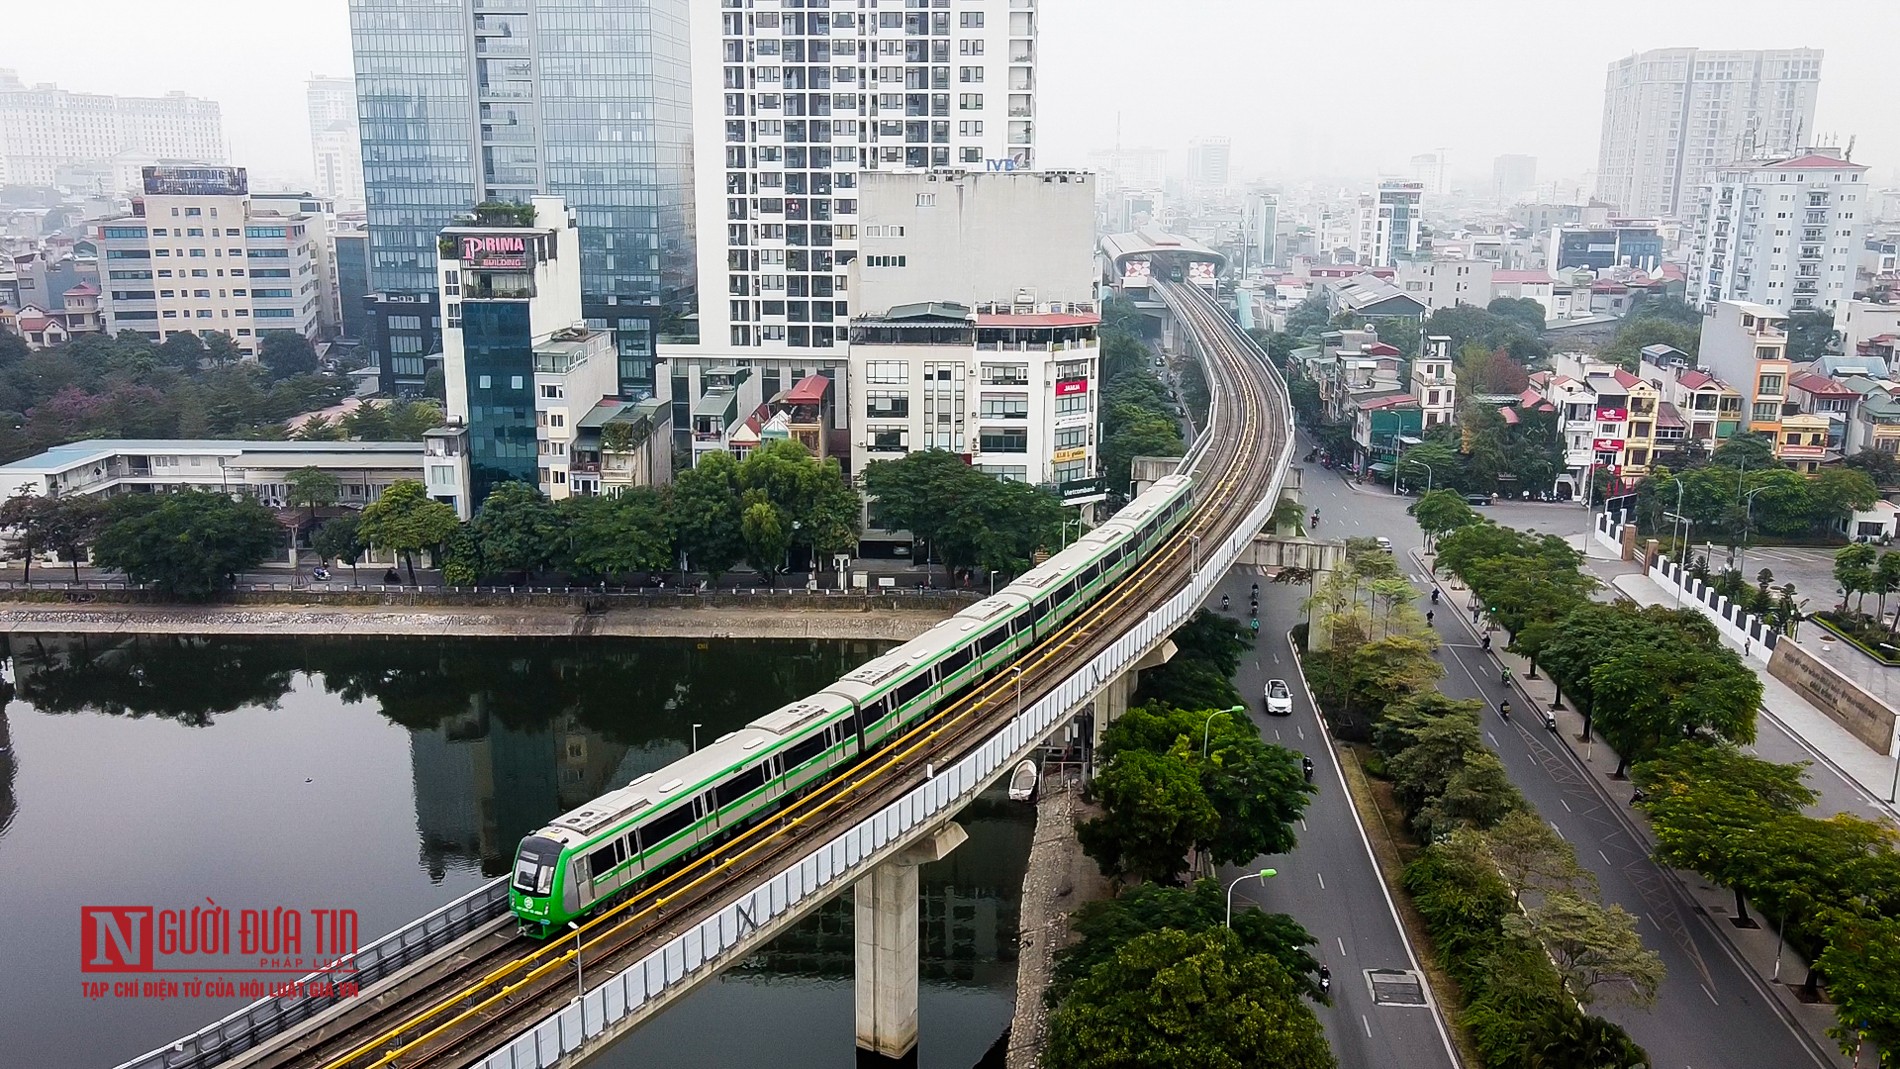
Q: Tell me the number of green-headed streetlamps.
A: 2